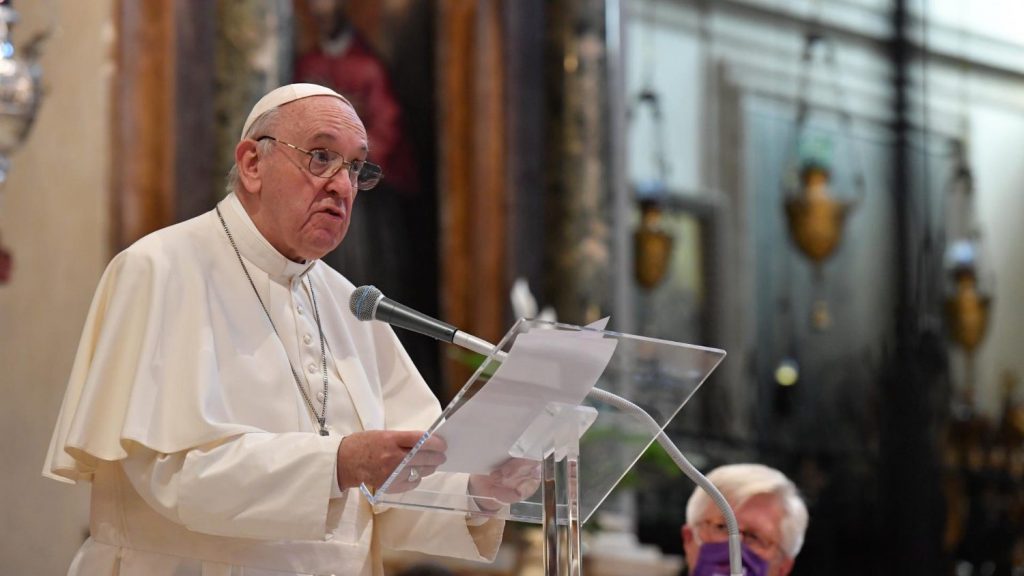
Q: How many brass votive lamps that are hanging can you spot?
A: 3